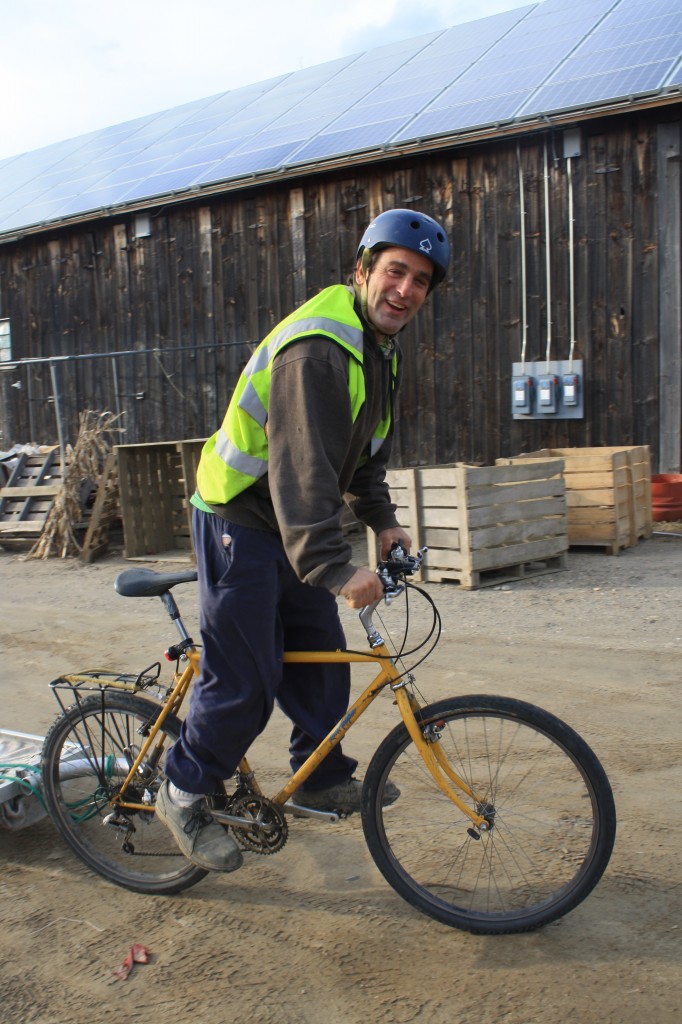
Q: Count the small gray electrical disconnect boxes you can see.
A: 3